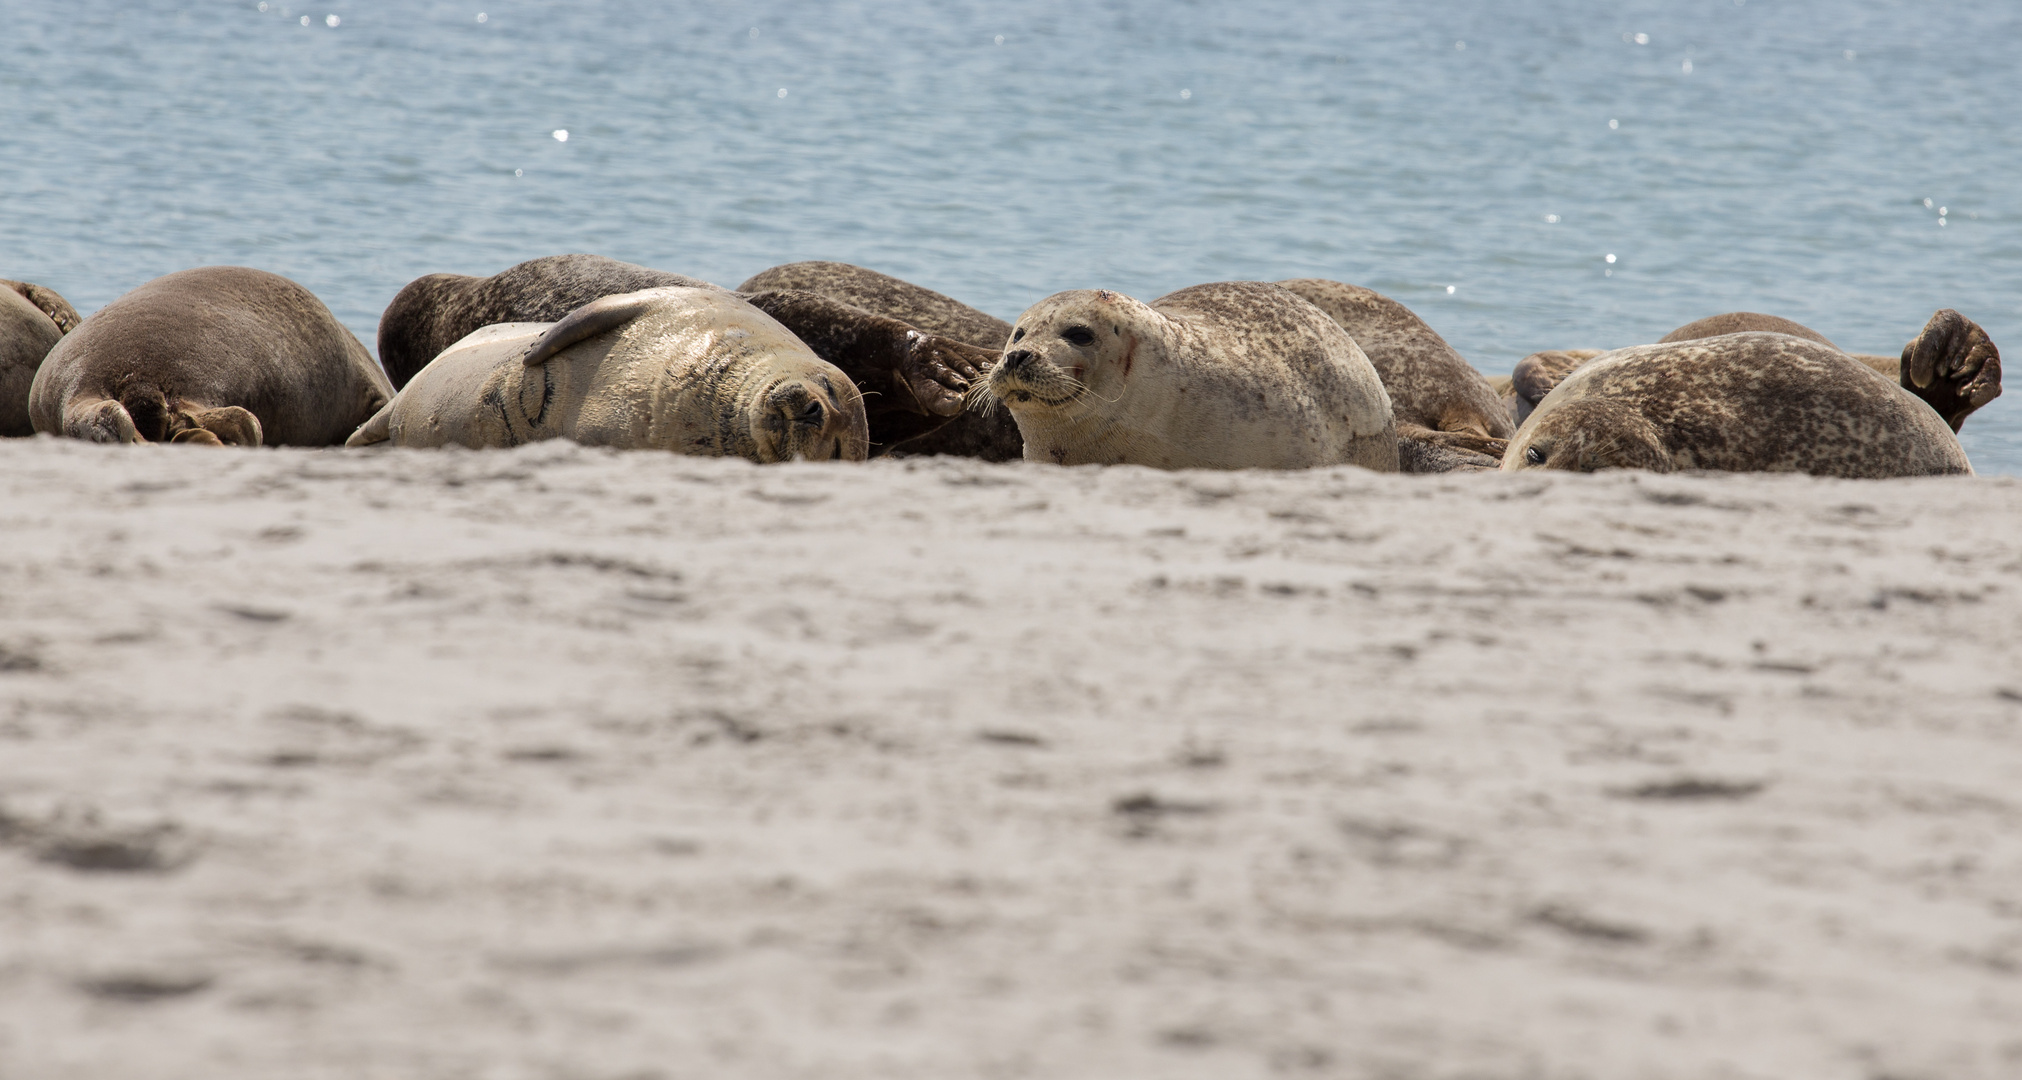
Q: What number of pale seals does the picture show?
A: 2